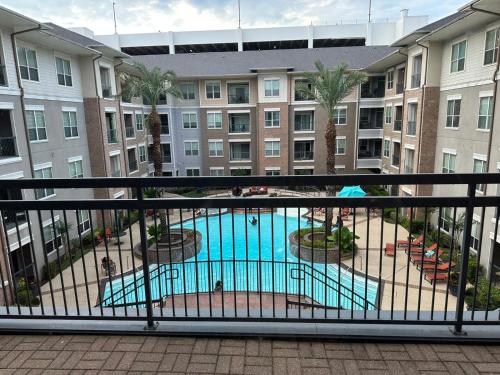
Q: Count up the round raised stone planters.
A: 2